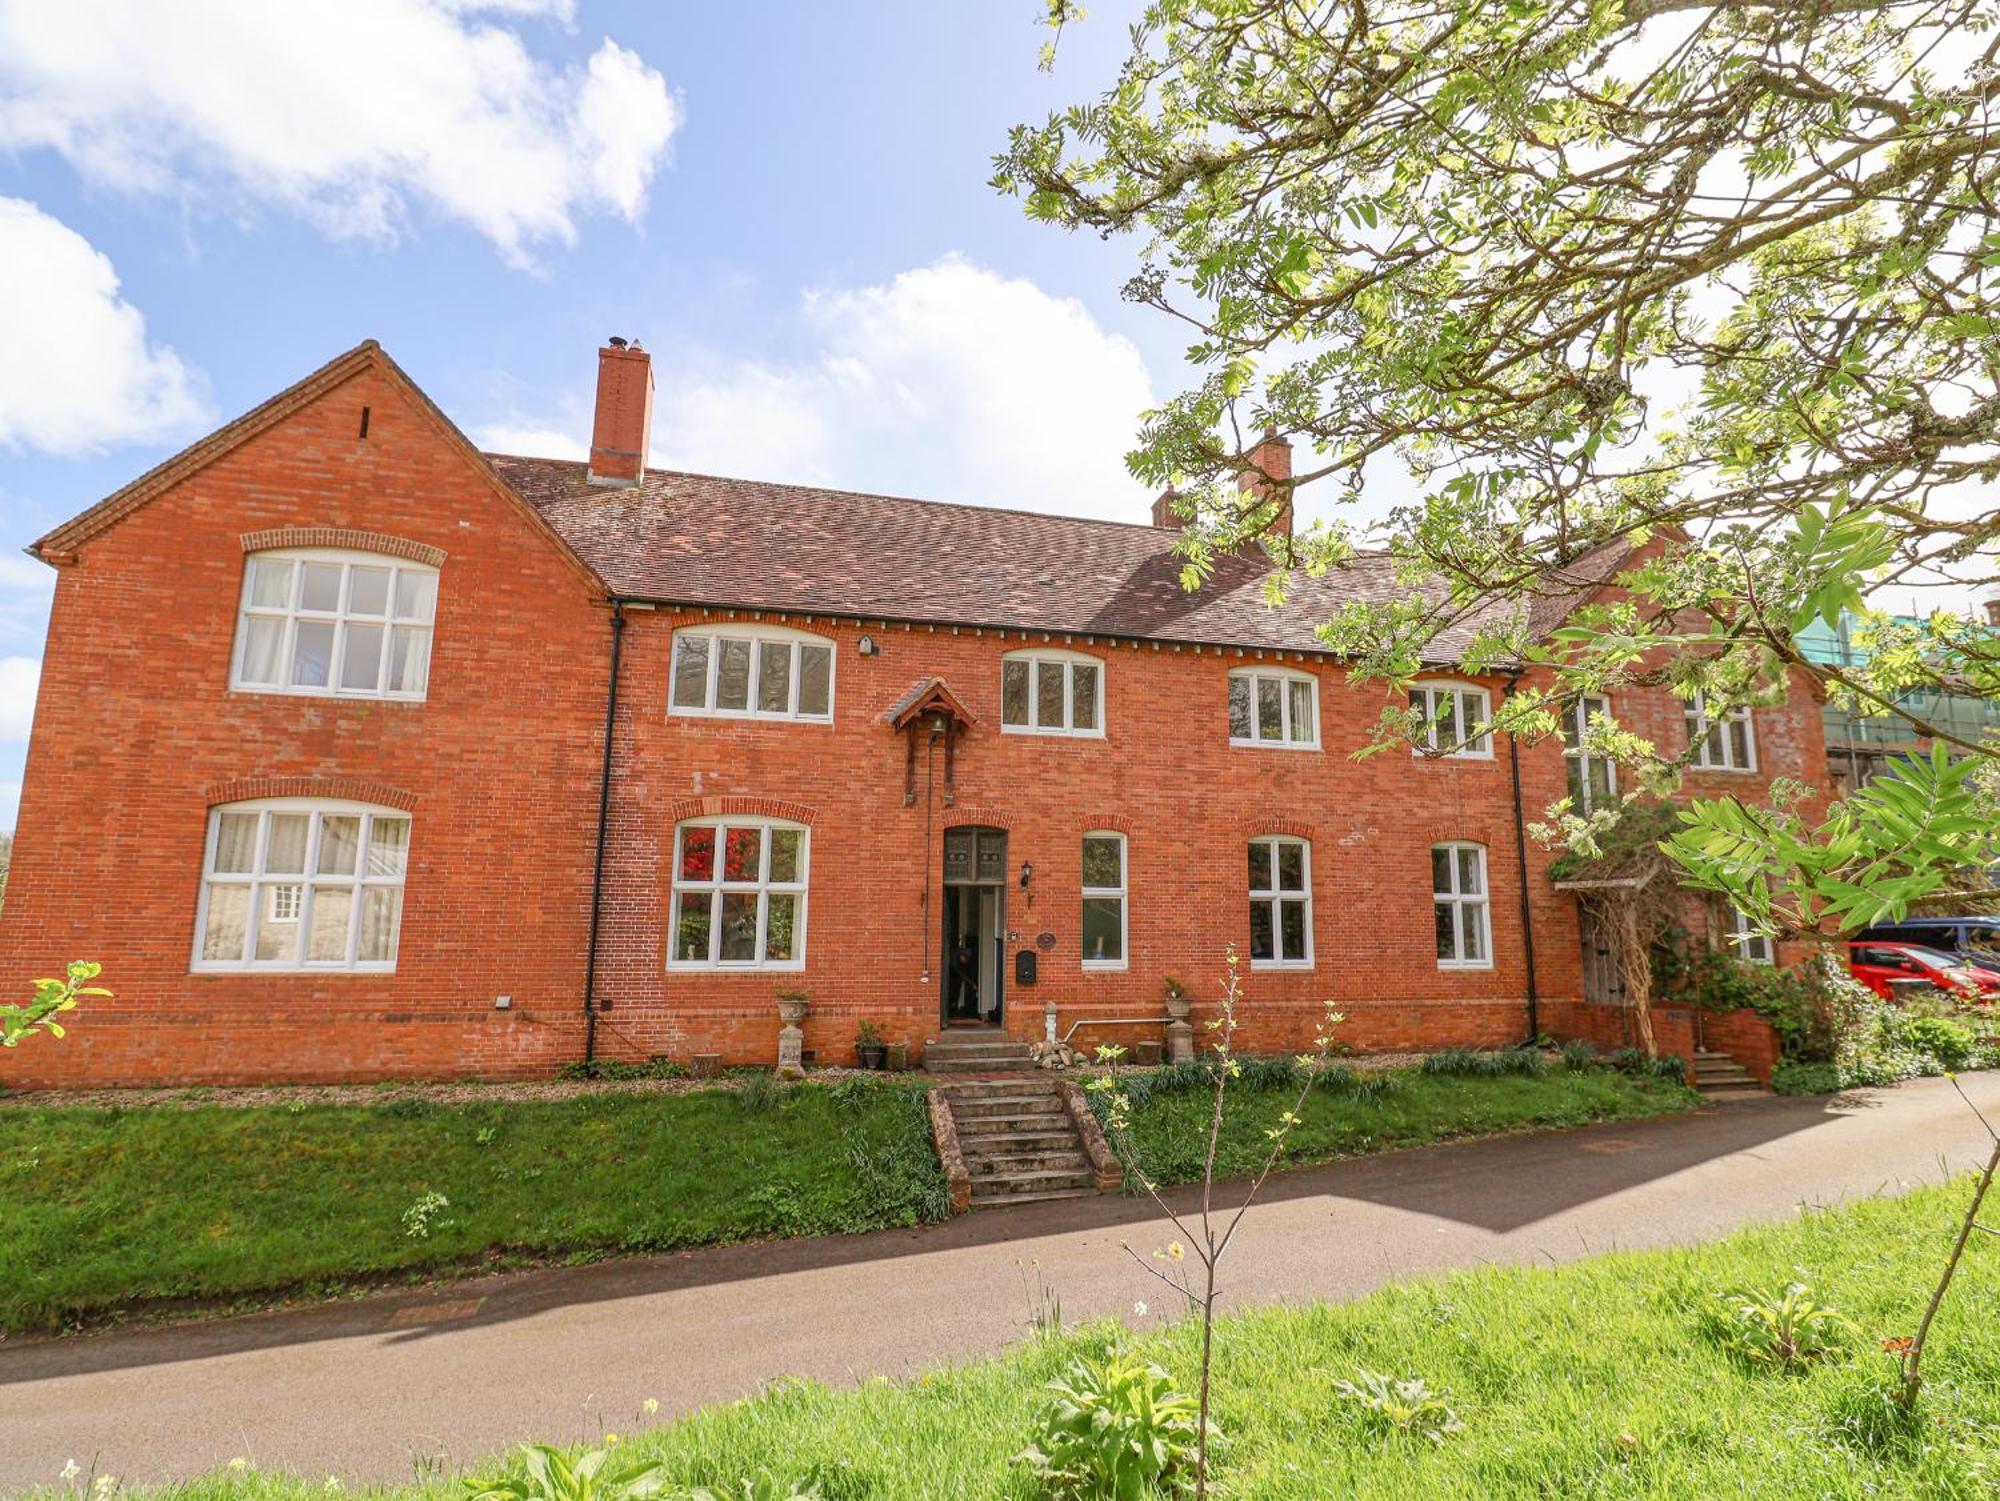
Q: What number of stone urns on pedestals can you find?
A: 2